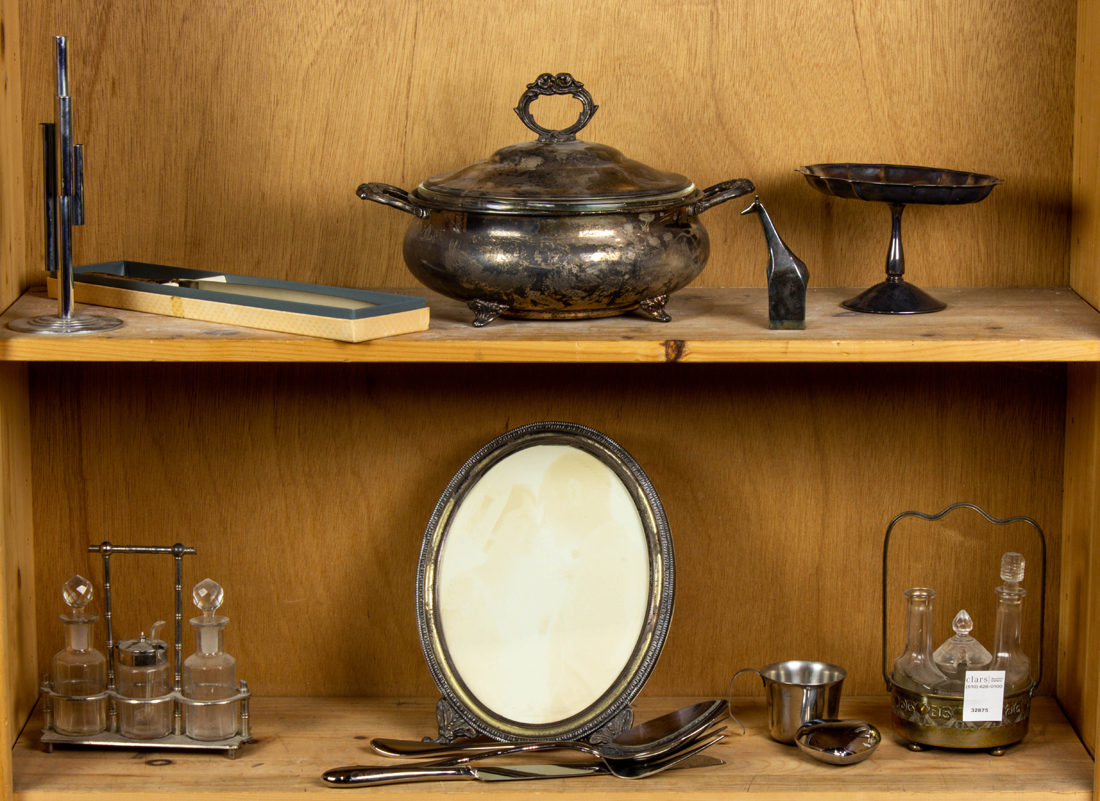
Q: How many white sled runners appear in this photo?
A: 0